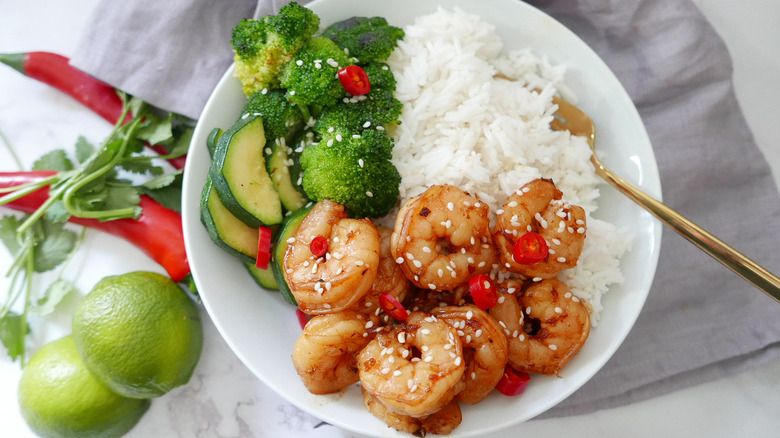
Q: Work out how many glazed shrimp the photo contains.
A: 9